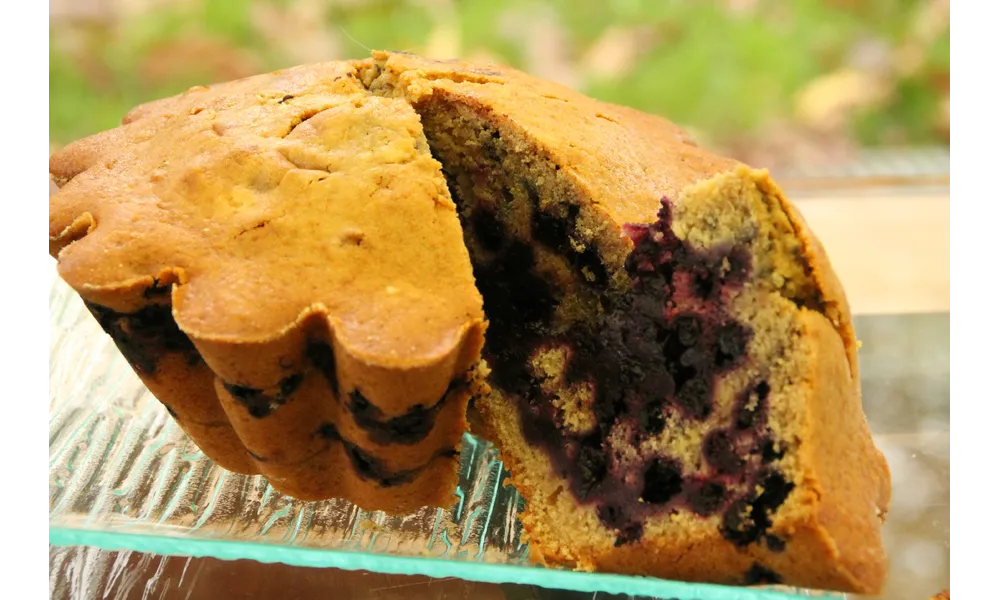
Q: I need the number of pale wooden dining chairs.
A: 0